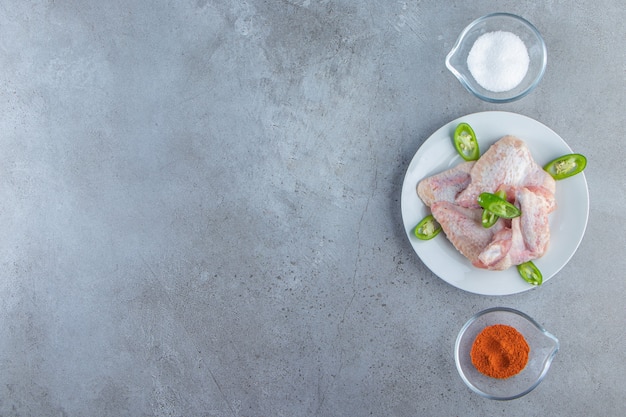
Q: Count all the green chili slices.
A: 6